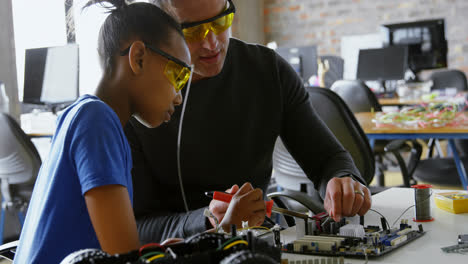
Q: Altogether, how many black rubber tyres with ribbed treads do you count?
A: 3